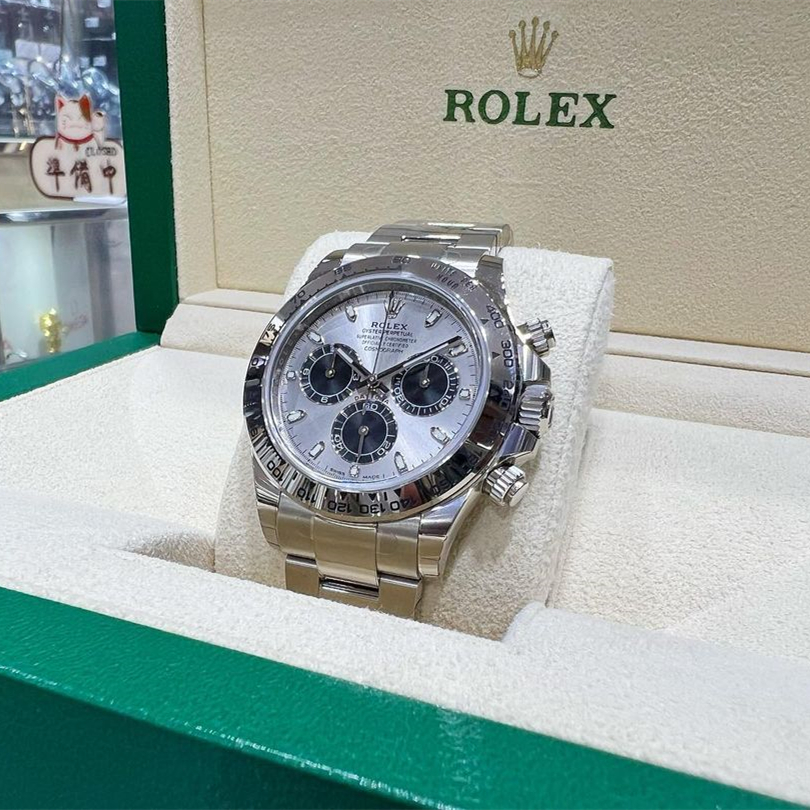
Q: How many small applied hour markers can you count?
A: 11